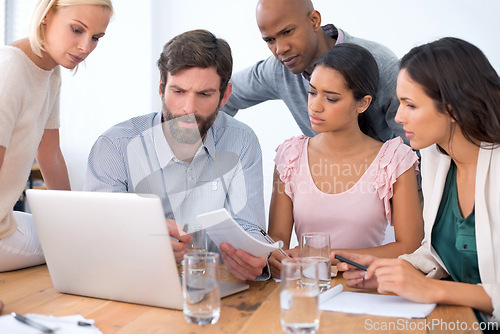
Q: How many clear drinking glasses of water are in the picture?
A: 4